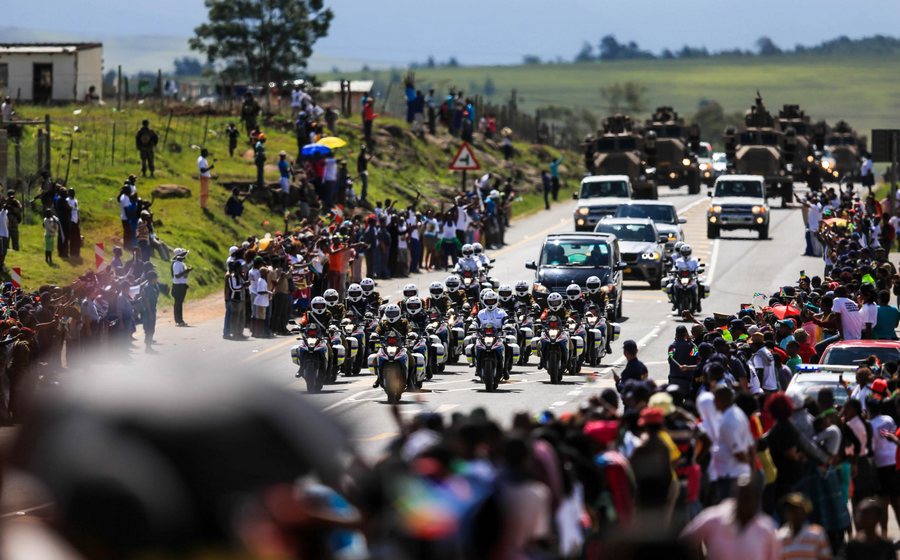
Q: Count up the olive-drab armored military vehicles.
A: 5